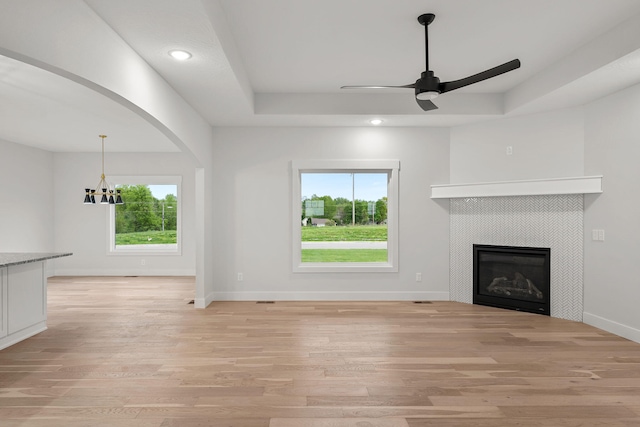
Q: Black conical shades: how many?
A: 5